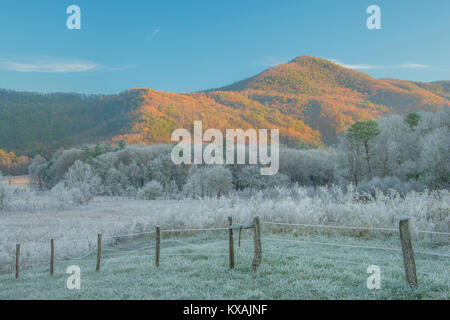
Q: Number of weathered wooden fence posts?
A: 7